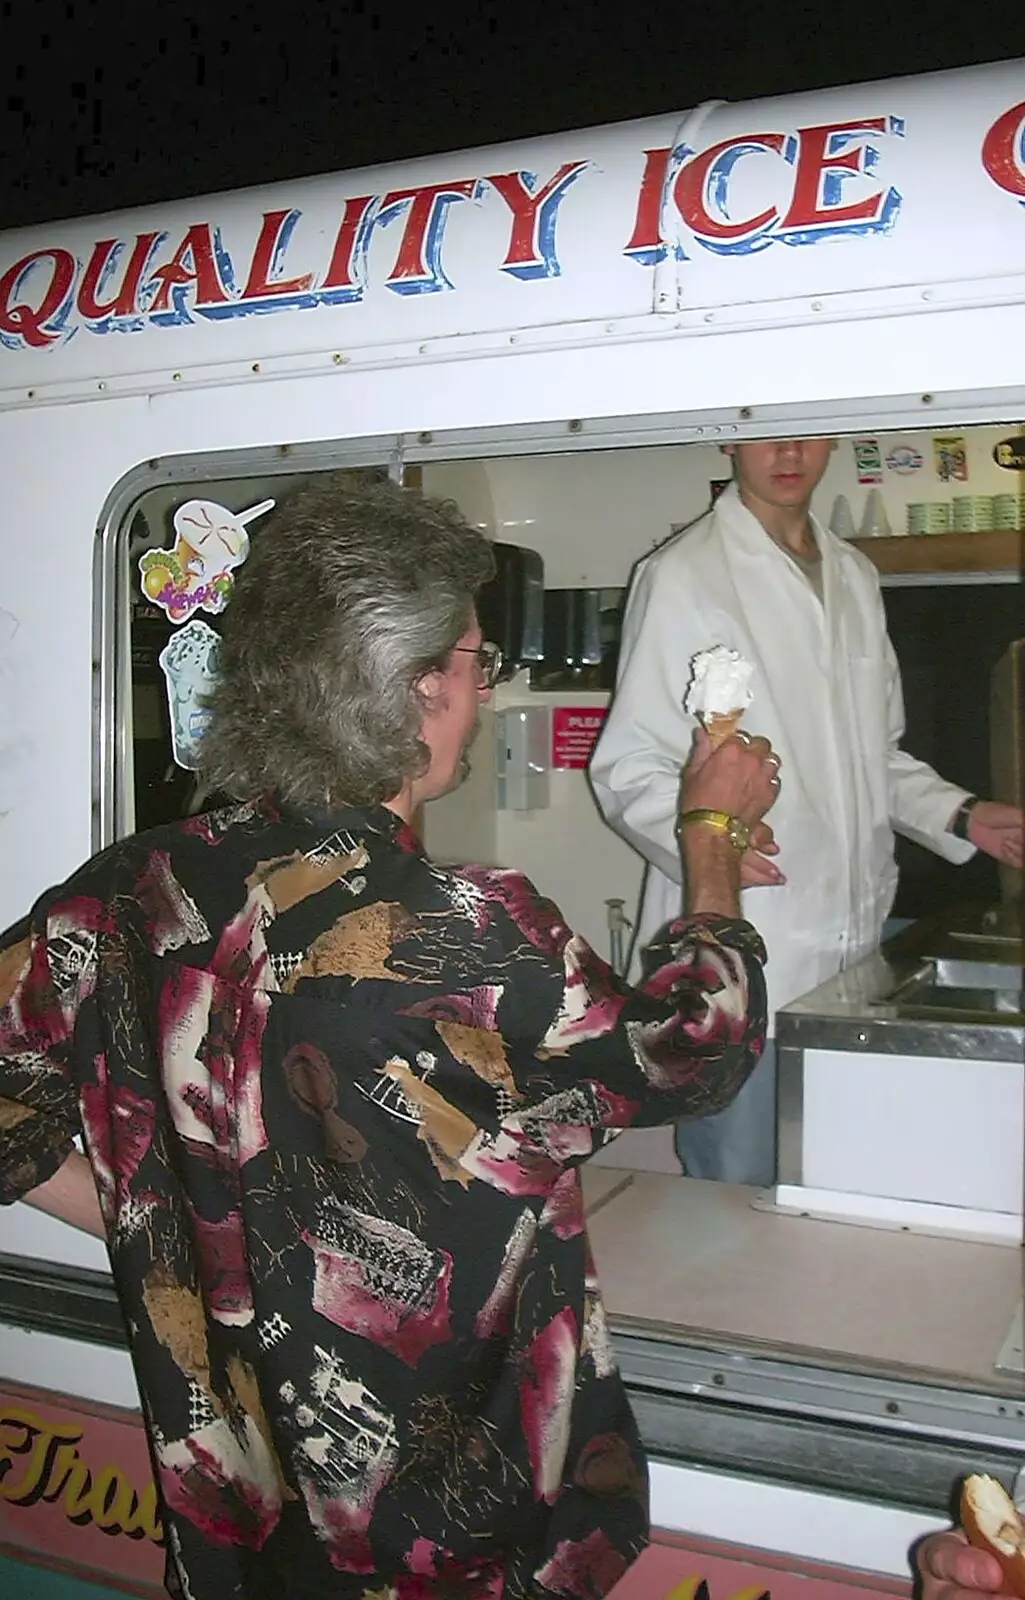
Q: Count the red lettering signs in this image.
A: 1